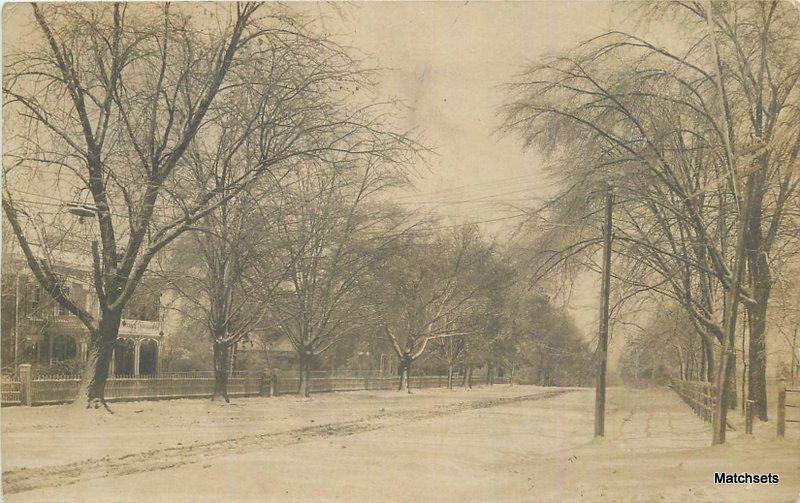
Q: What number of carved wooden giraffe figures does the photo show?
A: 0